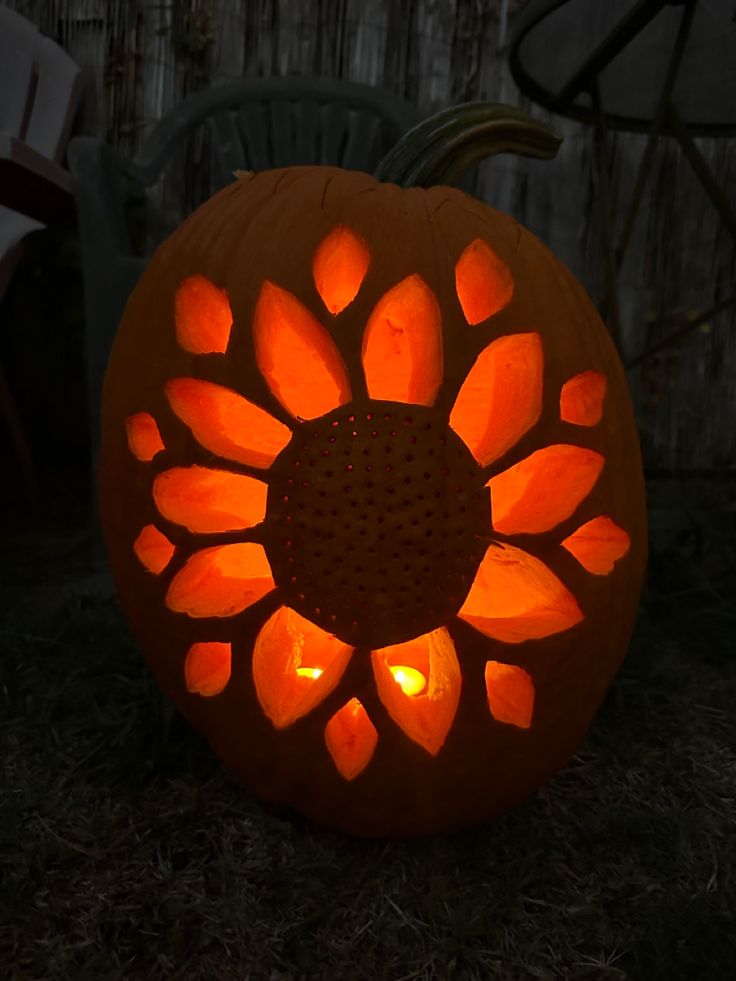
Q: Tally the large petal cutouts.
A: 10